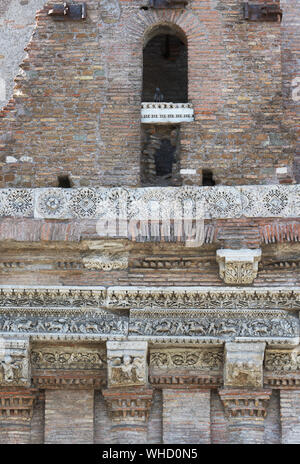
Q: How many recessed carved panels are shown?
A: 3